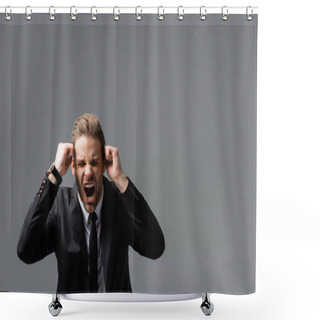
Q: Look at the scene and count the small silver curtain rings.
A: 12